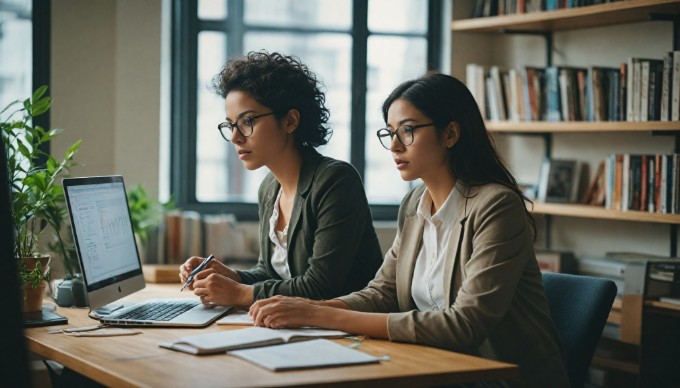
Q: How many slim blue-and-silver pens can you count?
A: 1